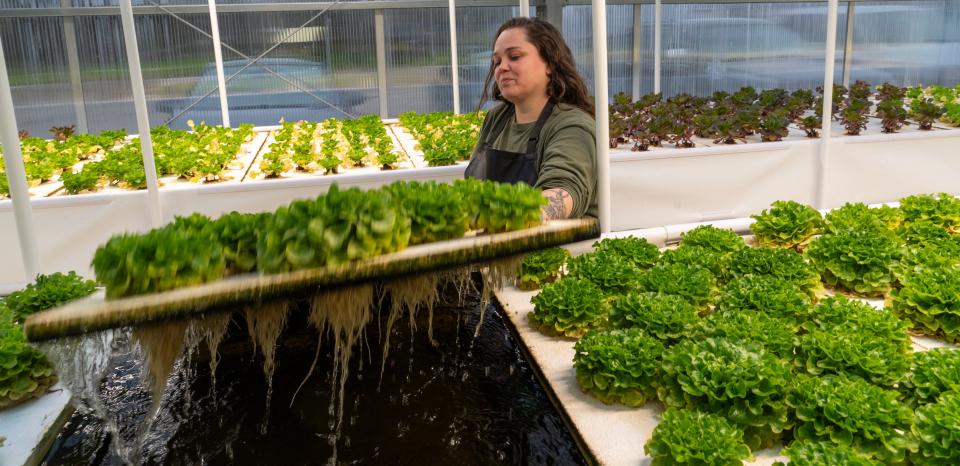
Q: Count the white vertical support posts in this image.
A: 8